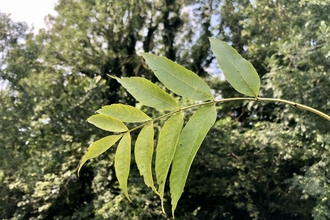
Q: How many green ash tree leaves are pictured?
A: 10